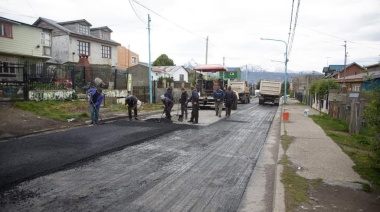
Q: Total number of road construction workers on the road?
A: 8